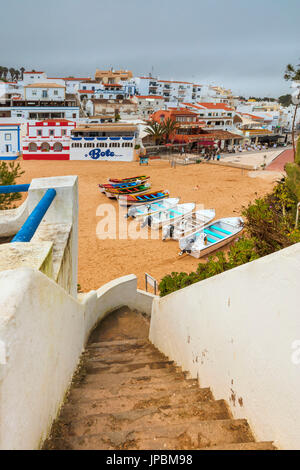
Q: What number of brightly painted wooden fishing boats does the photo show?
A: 4